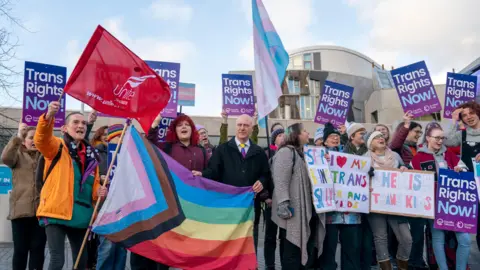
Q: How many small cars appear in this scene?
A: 0